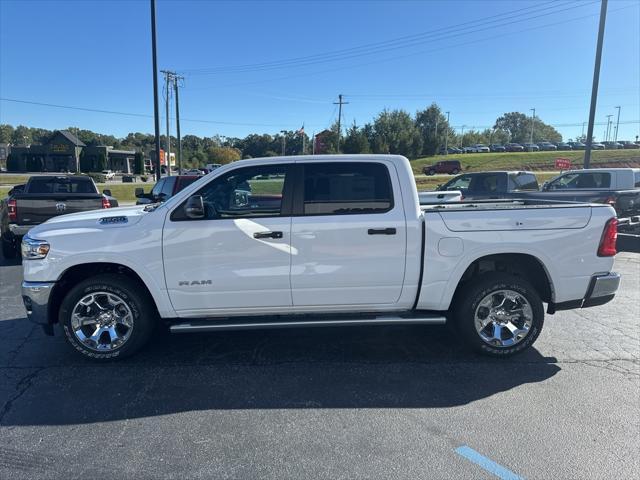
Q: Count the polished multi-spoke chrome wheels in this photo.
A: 2